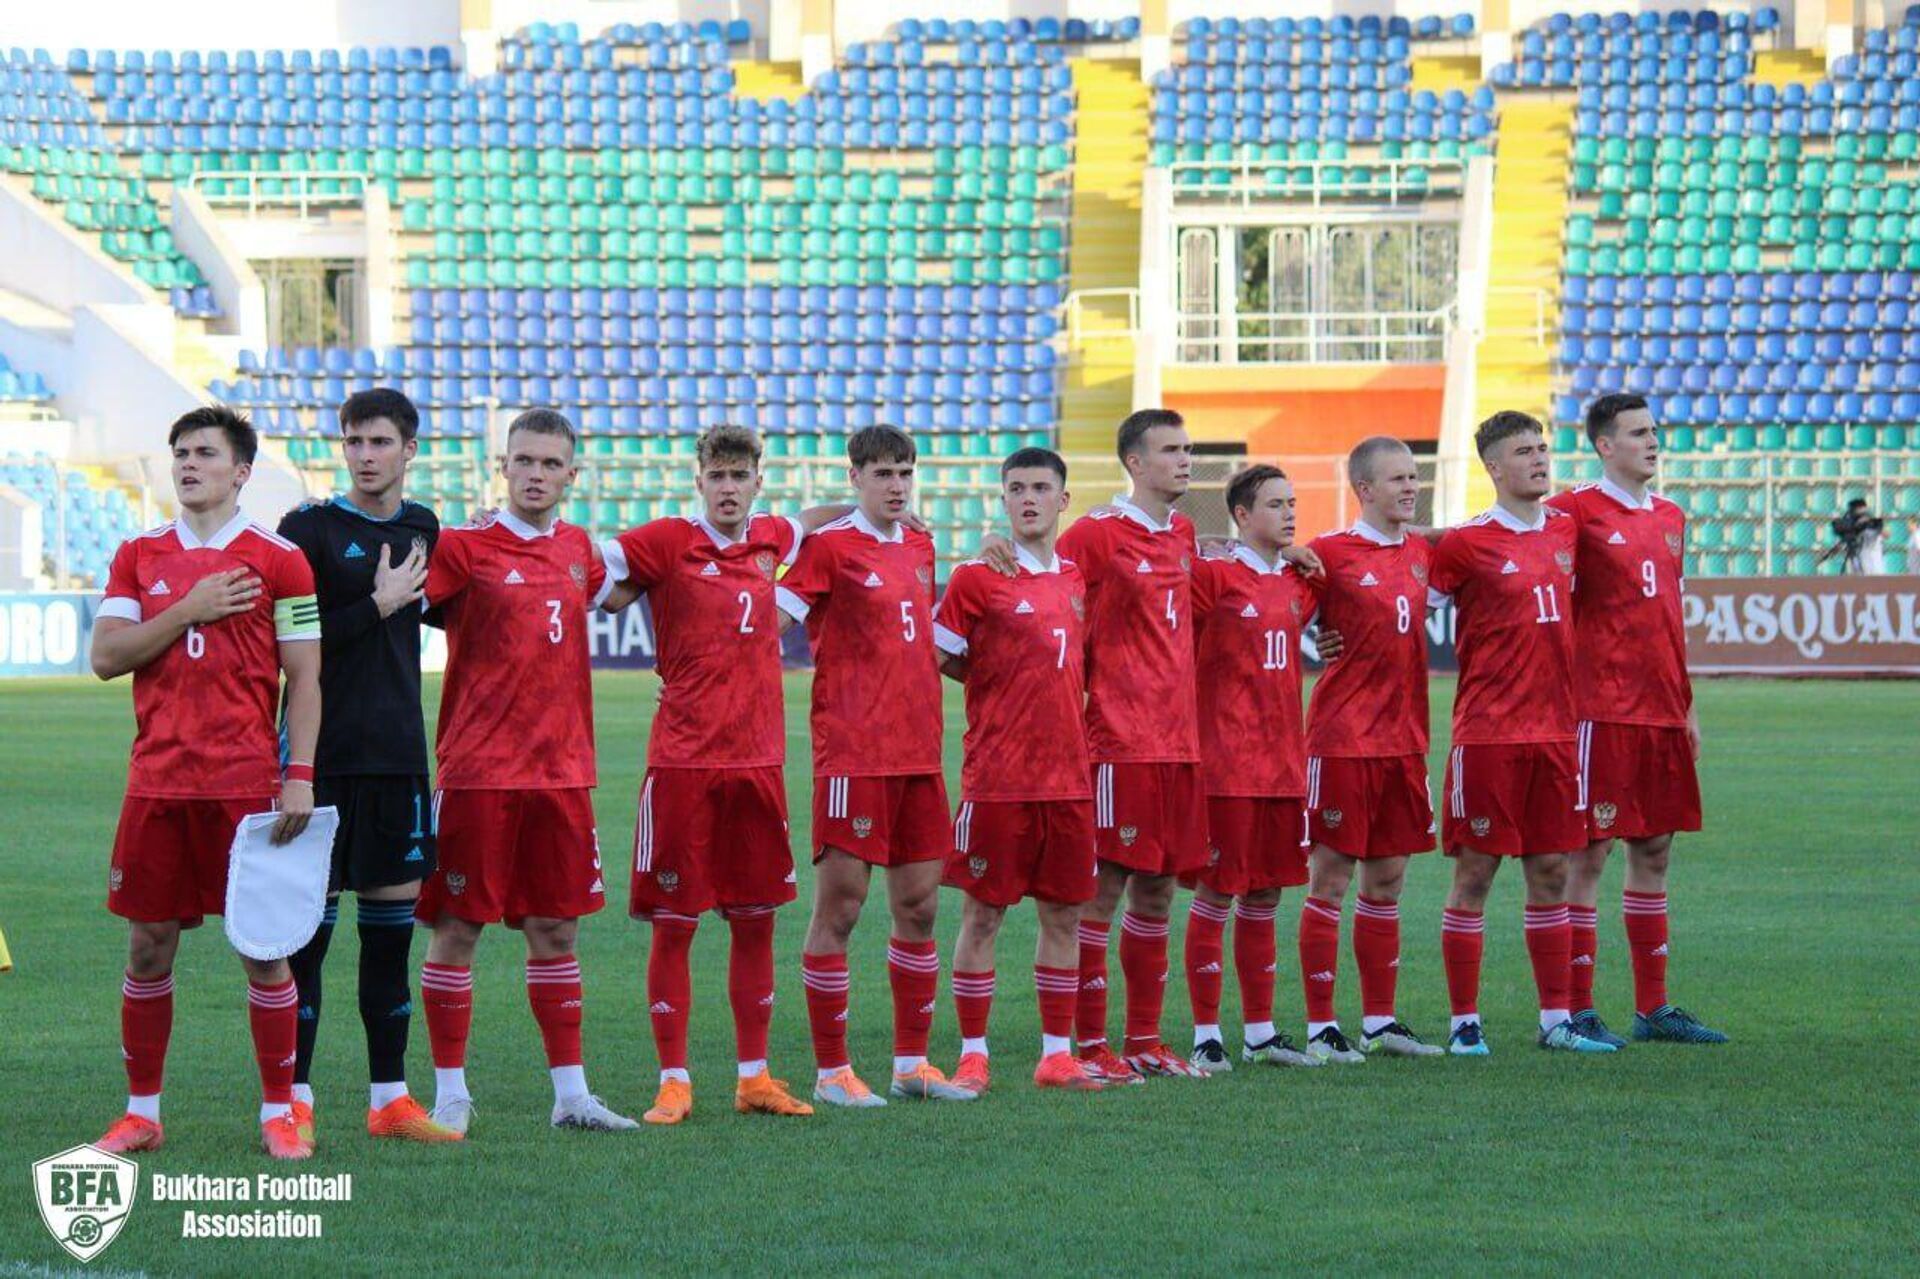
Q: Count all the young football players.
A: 11